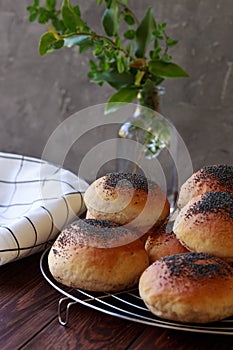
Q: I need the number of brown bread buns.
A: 6